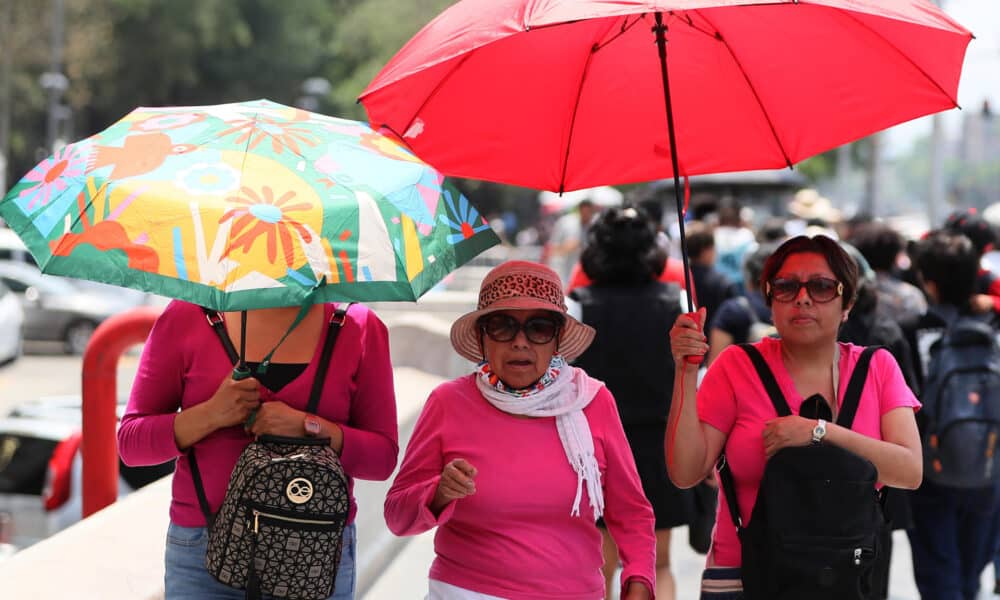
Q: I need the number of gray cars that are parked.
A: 1